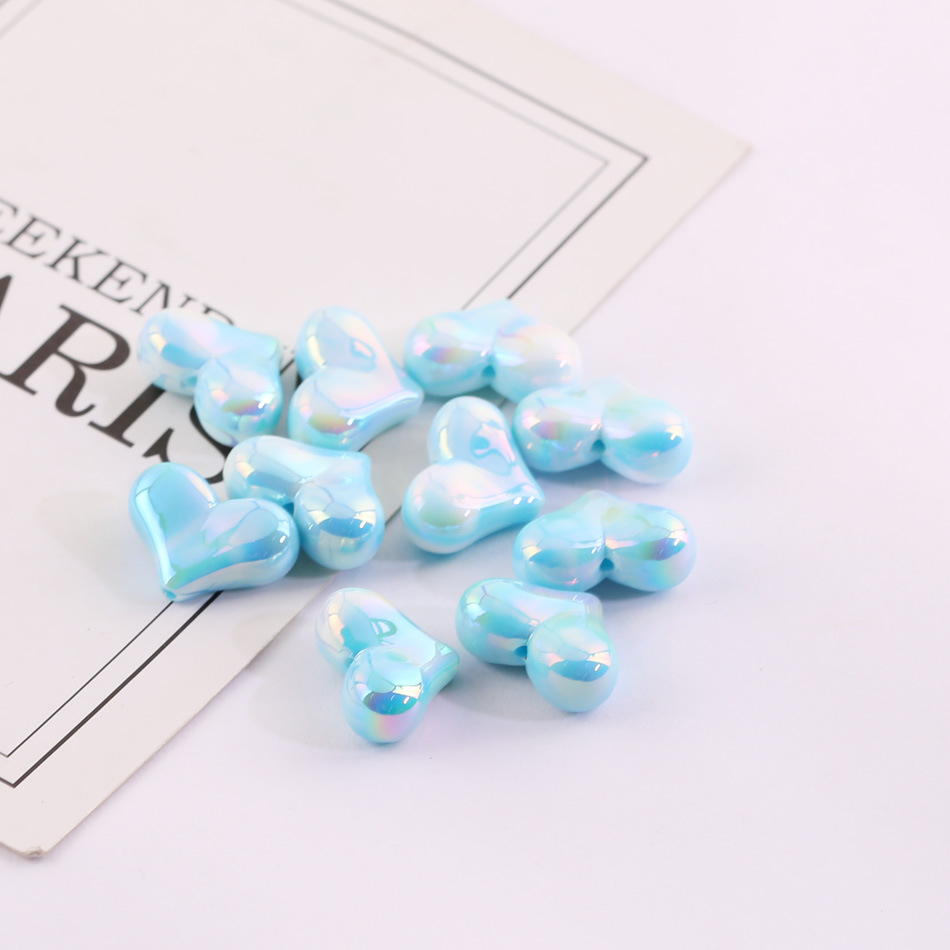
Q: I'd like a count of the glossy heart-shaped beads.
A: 10